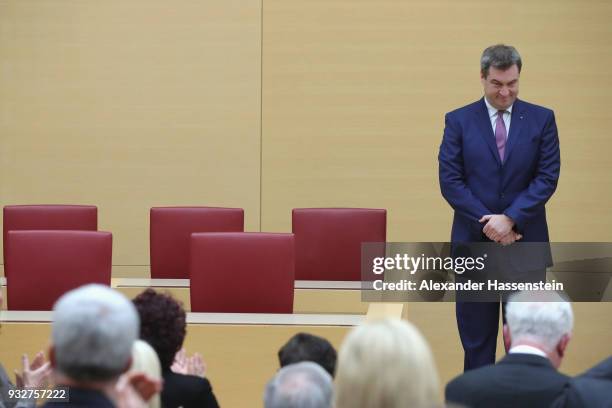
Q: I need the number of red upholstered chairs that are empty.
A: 5